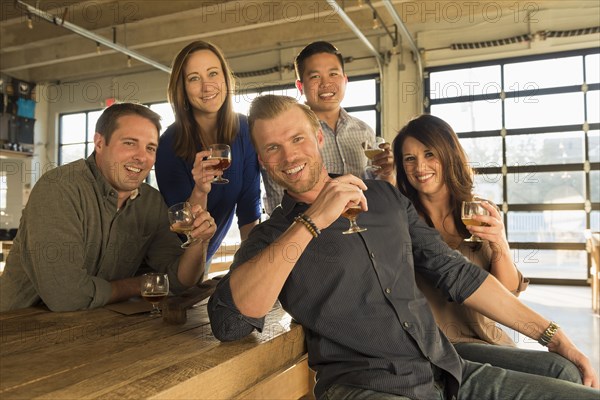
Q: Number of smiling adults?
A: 5